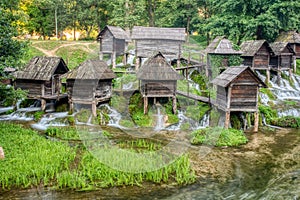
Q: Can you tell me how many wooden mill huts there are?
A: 10